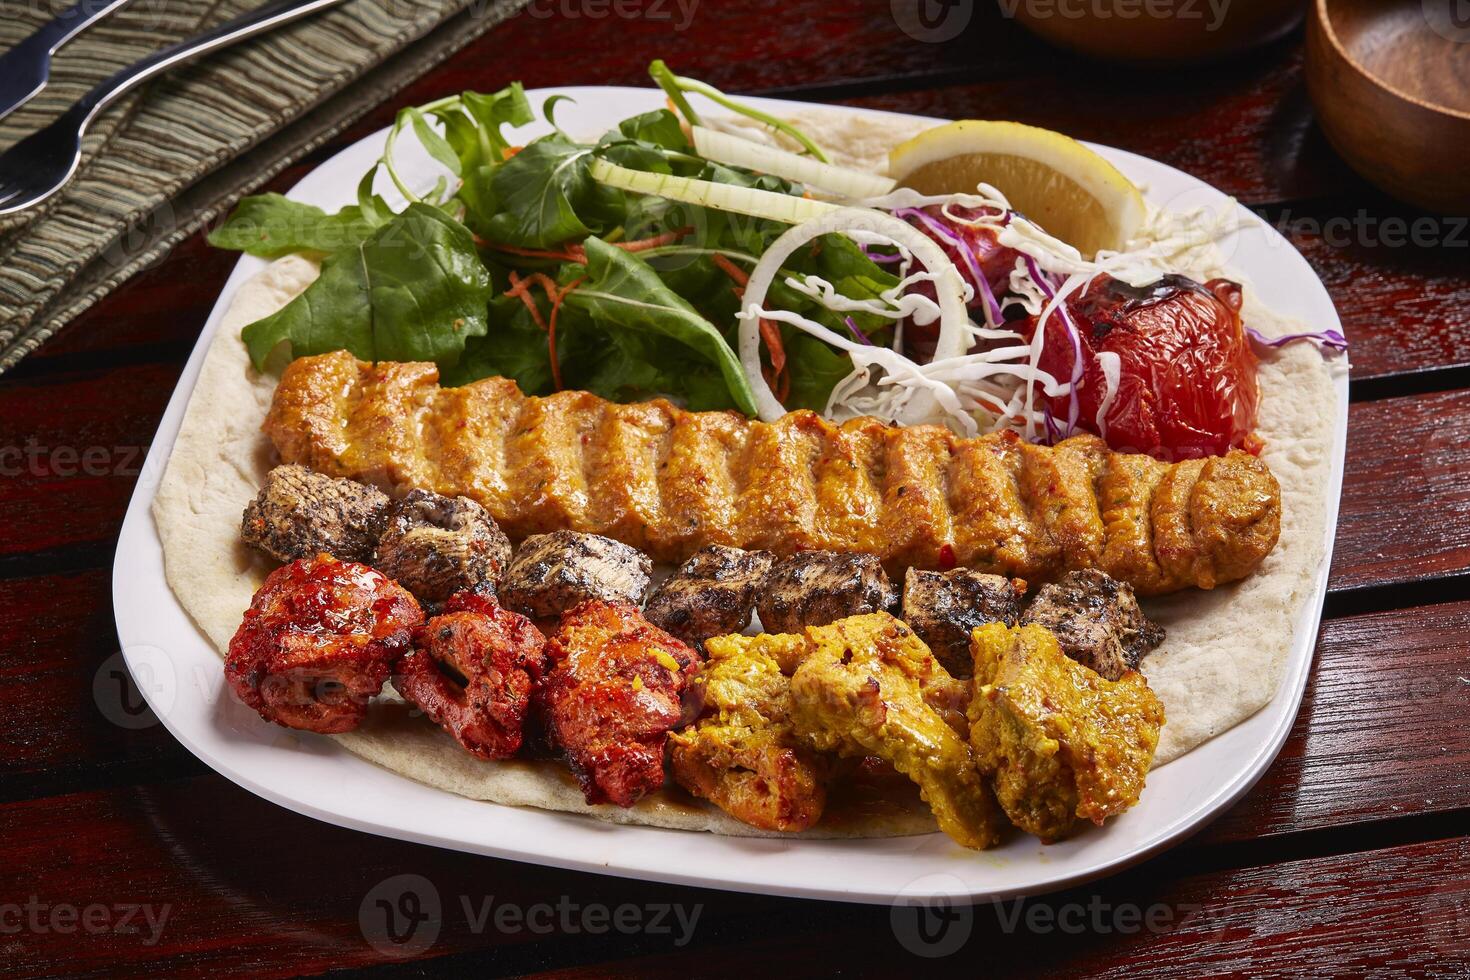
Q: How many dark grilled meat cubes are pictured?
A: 7